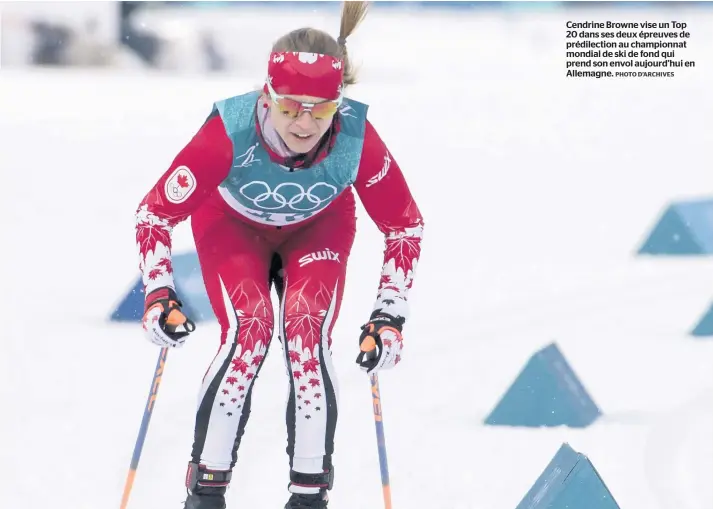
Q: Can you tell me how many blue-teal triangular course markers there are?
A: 5